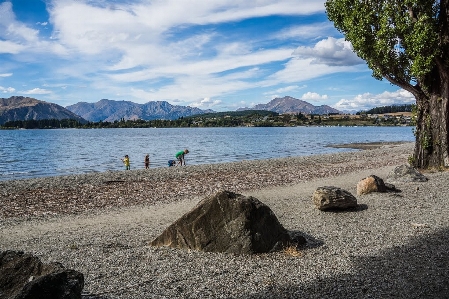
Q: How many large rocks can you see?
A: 5